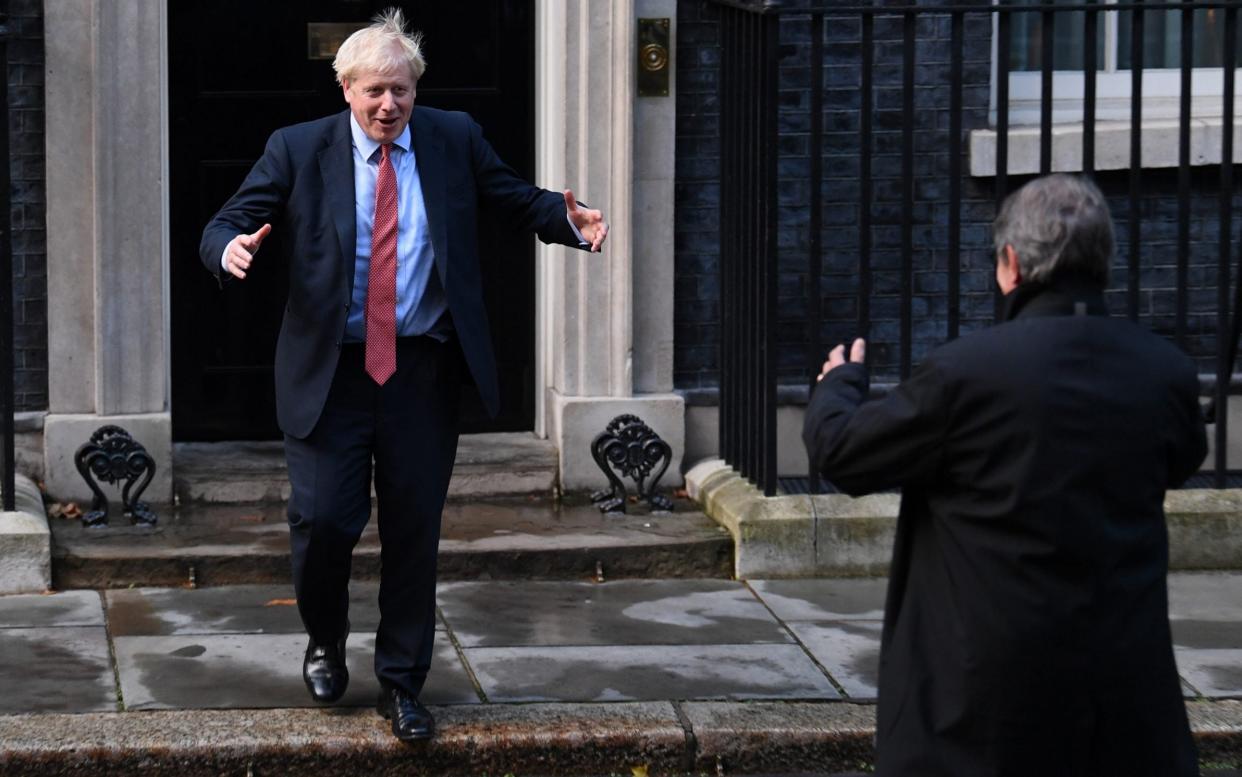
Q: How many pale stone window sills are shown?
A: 1